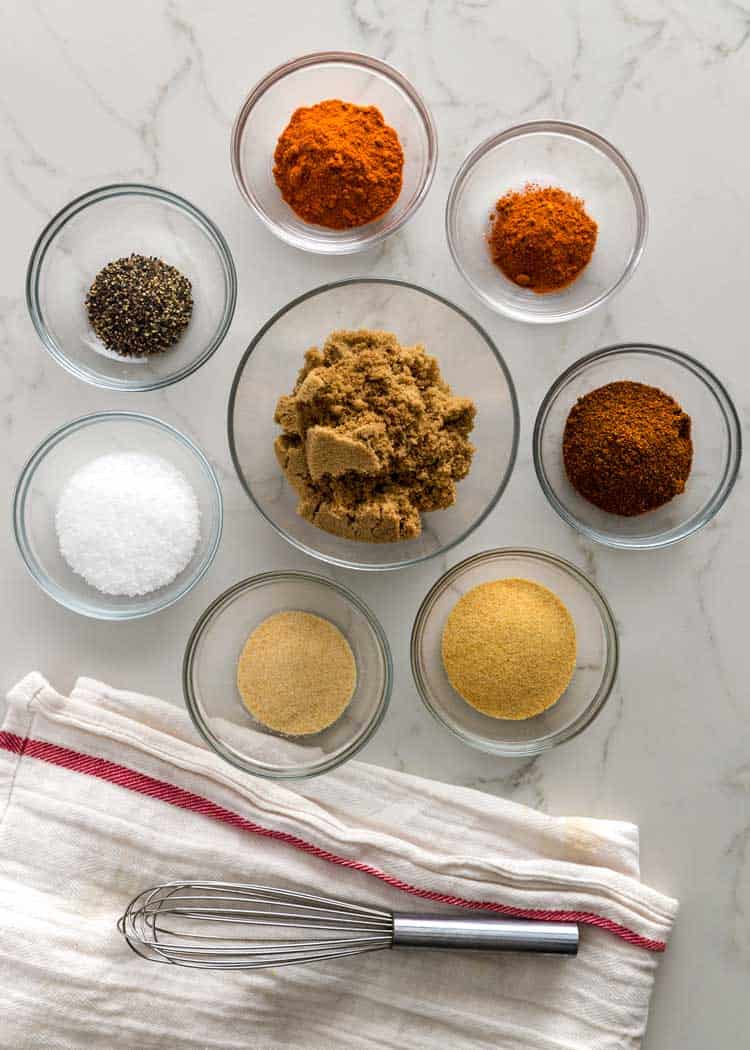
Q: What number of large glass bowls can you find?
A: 1